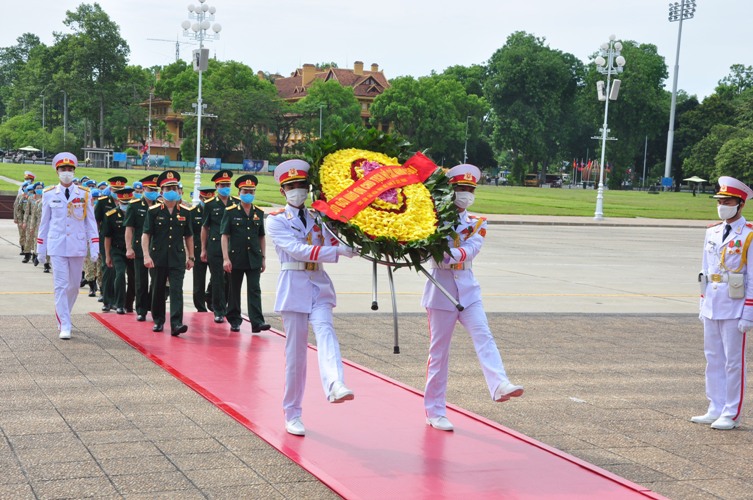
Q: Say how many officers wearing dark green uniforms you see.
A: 7